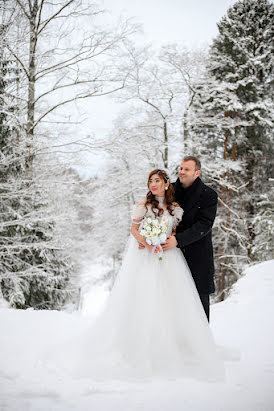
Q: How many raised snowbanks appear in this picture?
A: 2